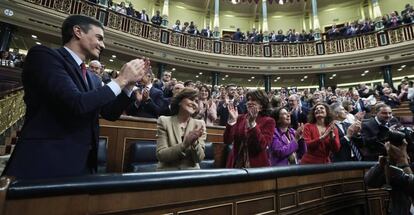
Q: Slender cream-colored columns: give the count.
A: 5